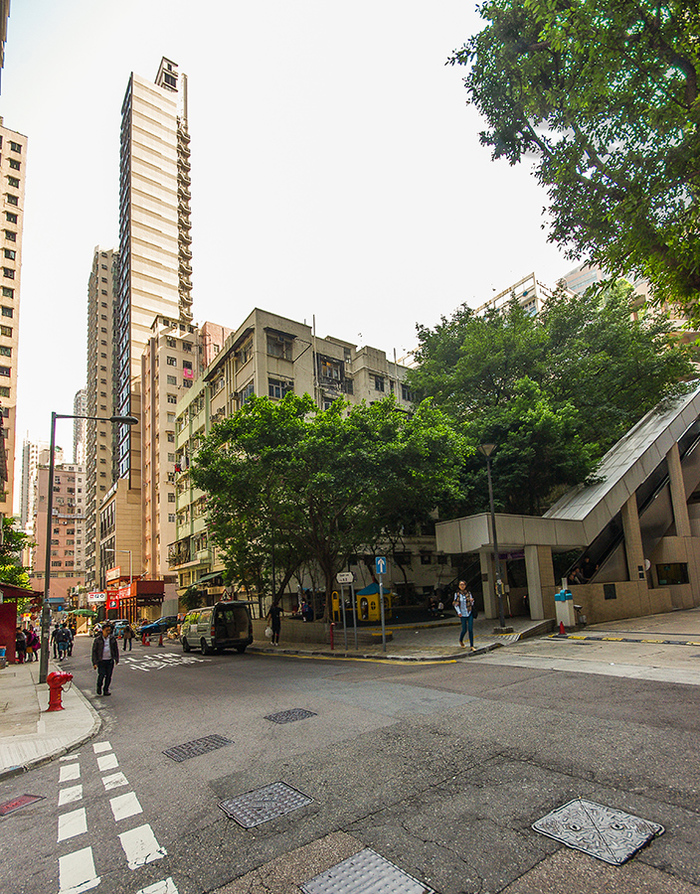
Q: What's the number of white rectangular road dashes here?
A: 11